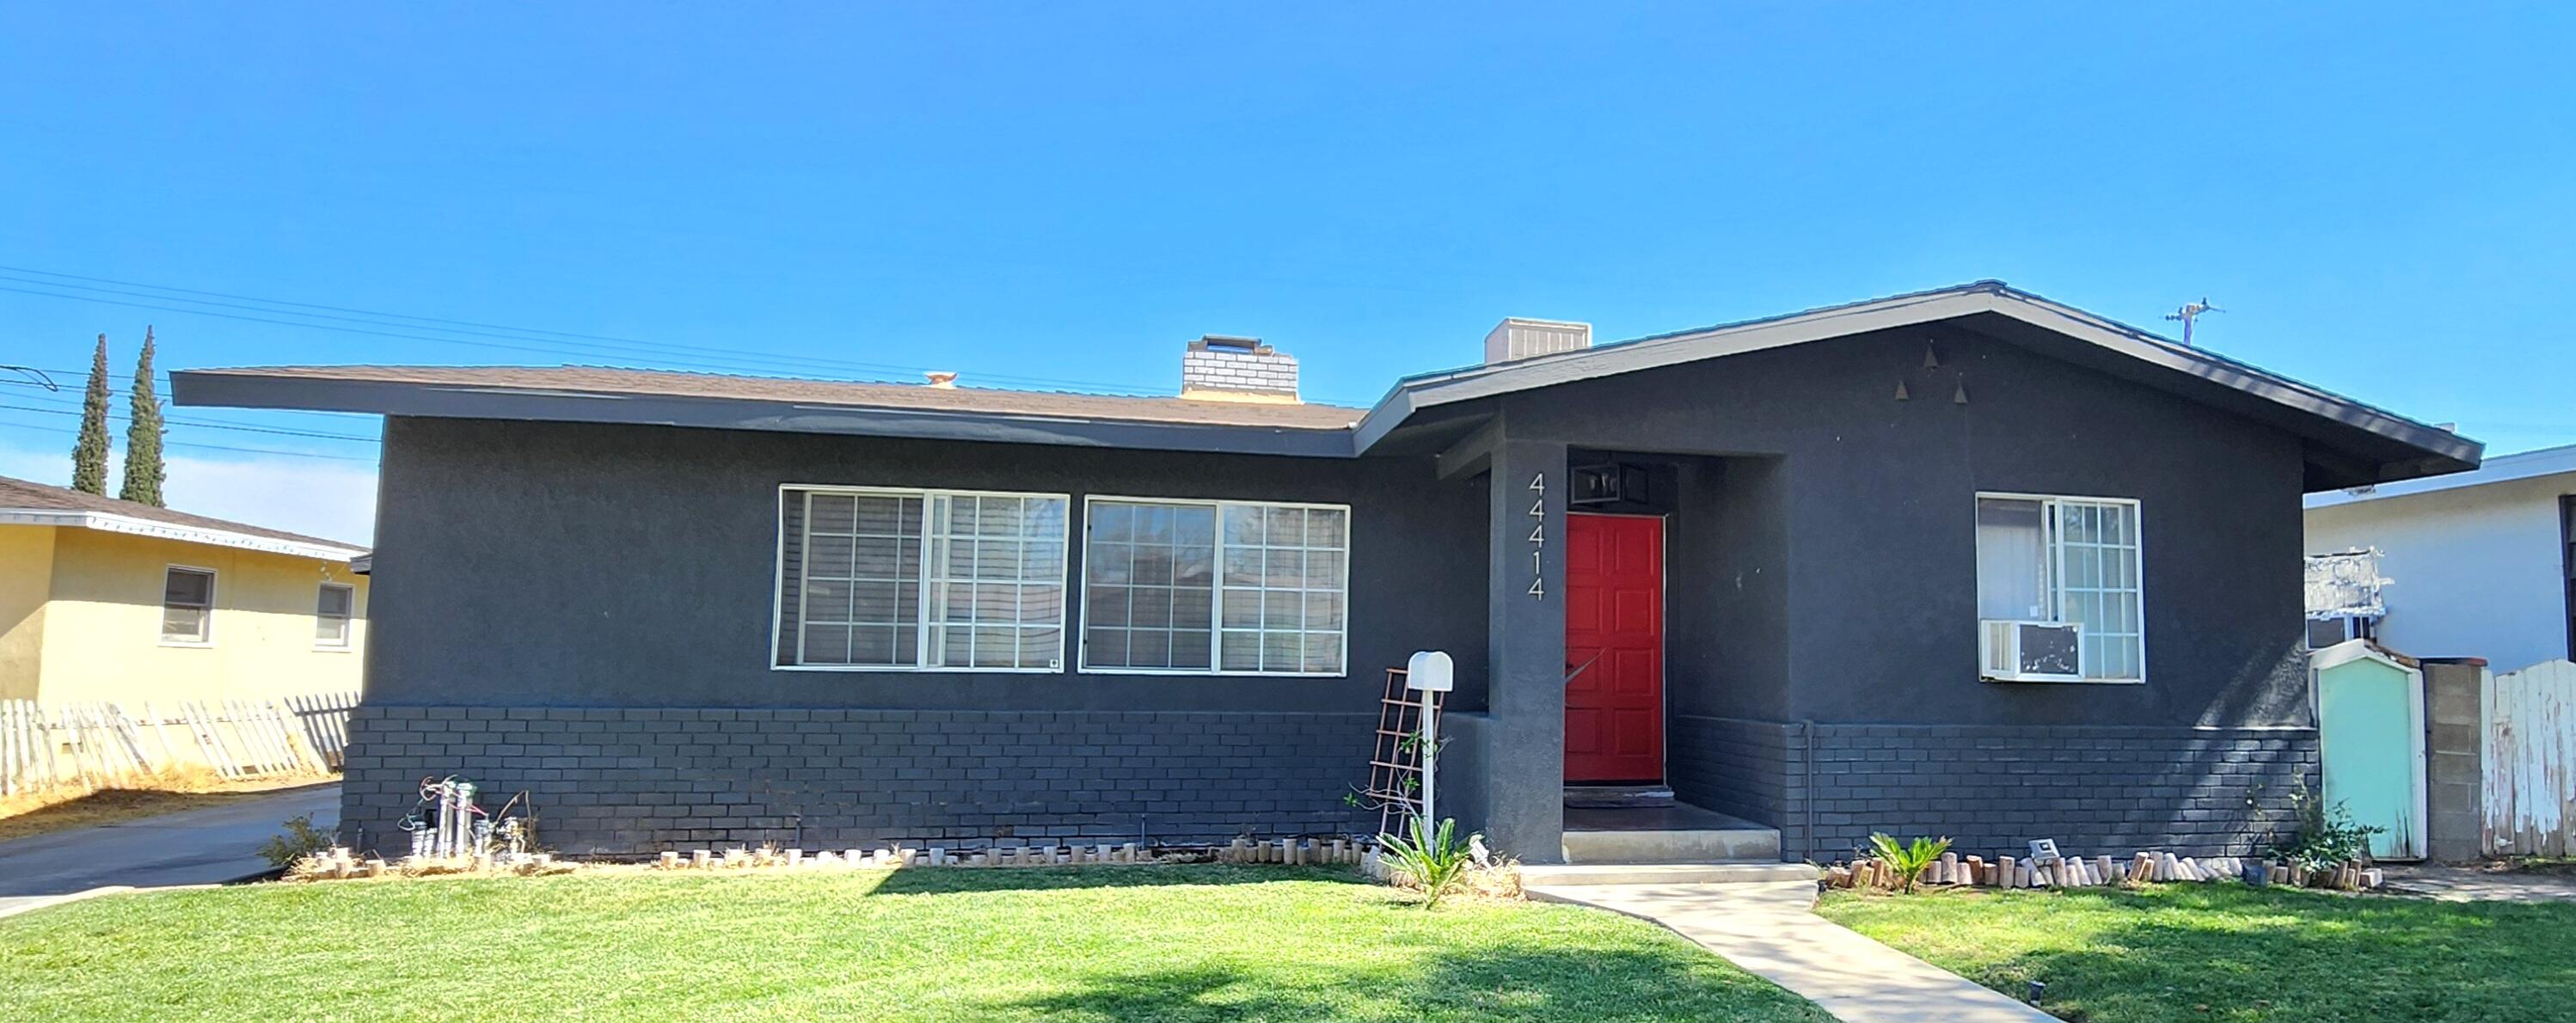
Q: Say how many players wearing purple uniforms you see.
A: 0